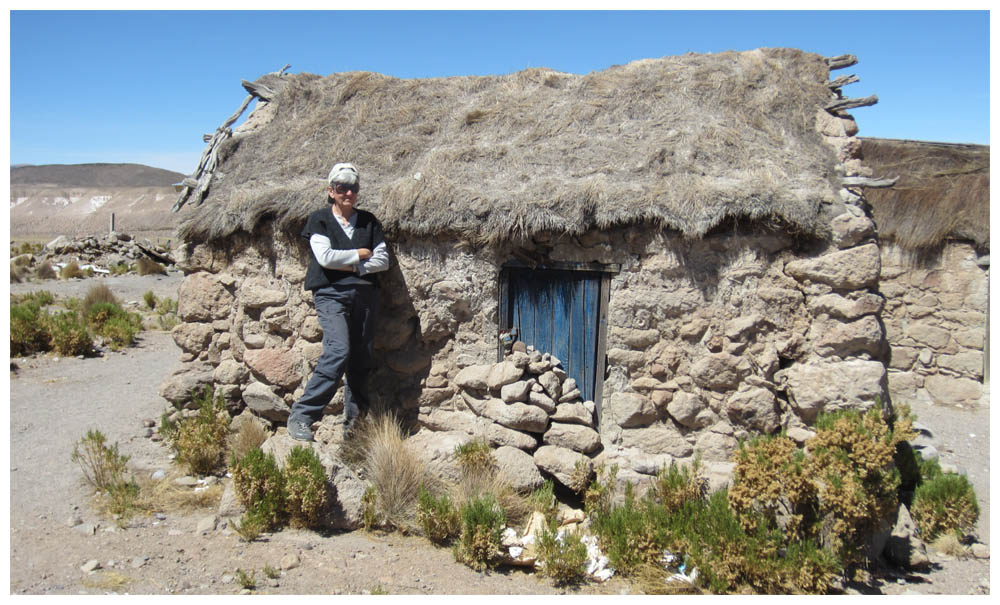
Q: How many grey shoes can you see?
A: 1